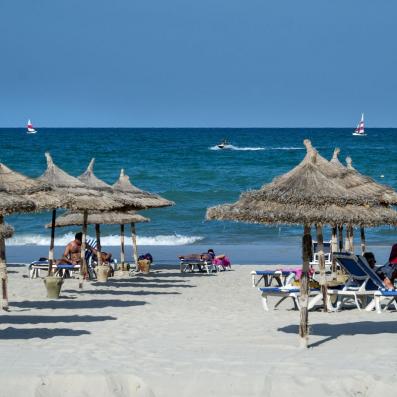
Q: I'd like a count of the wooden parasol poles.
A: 13